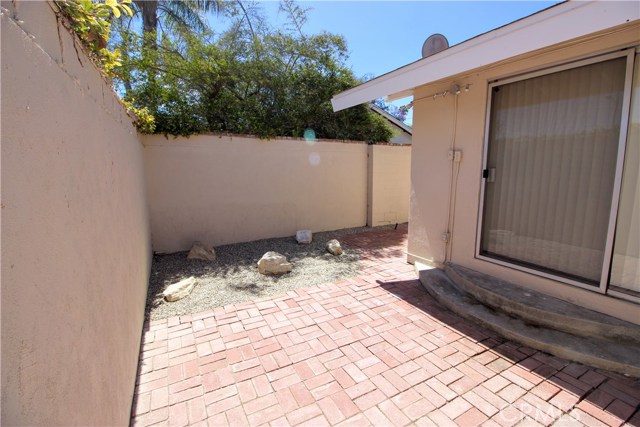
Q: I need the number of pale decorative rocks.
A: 5